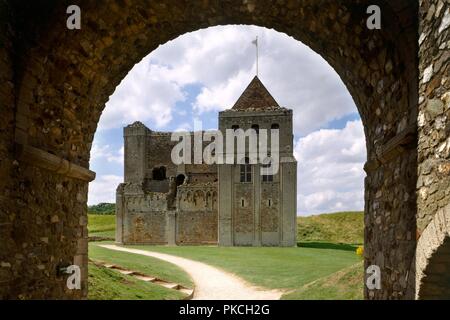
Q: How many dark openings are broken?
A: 2